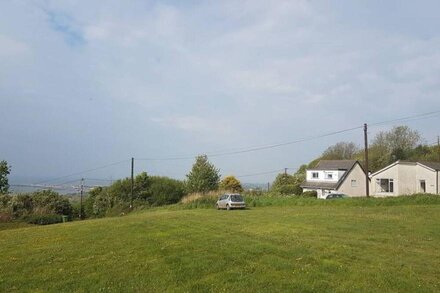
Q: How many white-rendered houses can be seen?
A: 2